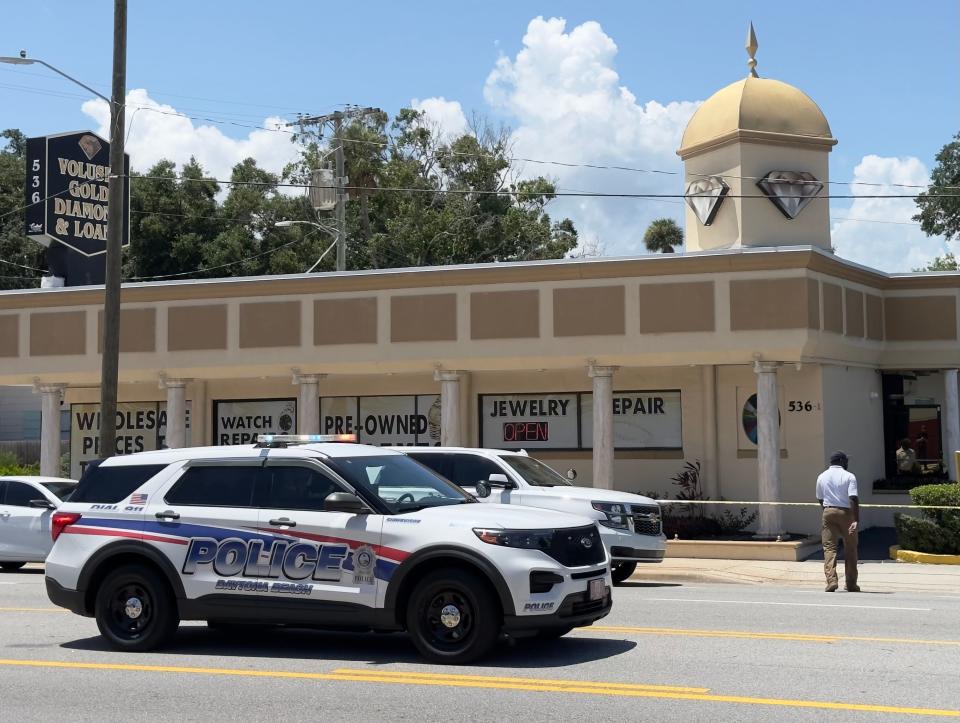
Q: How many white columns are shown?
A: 7